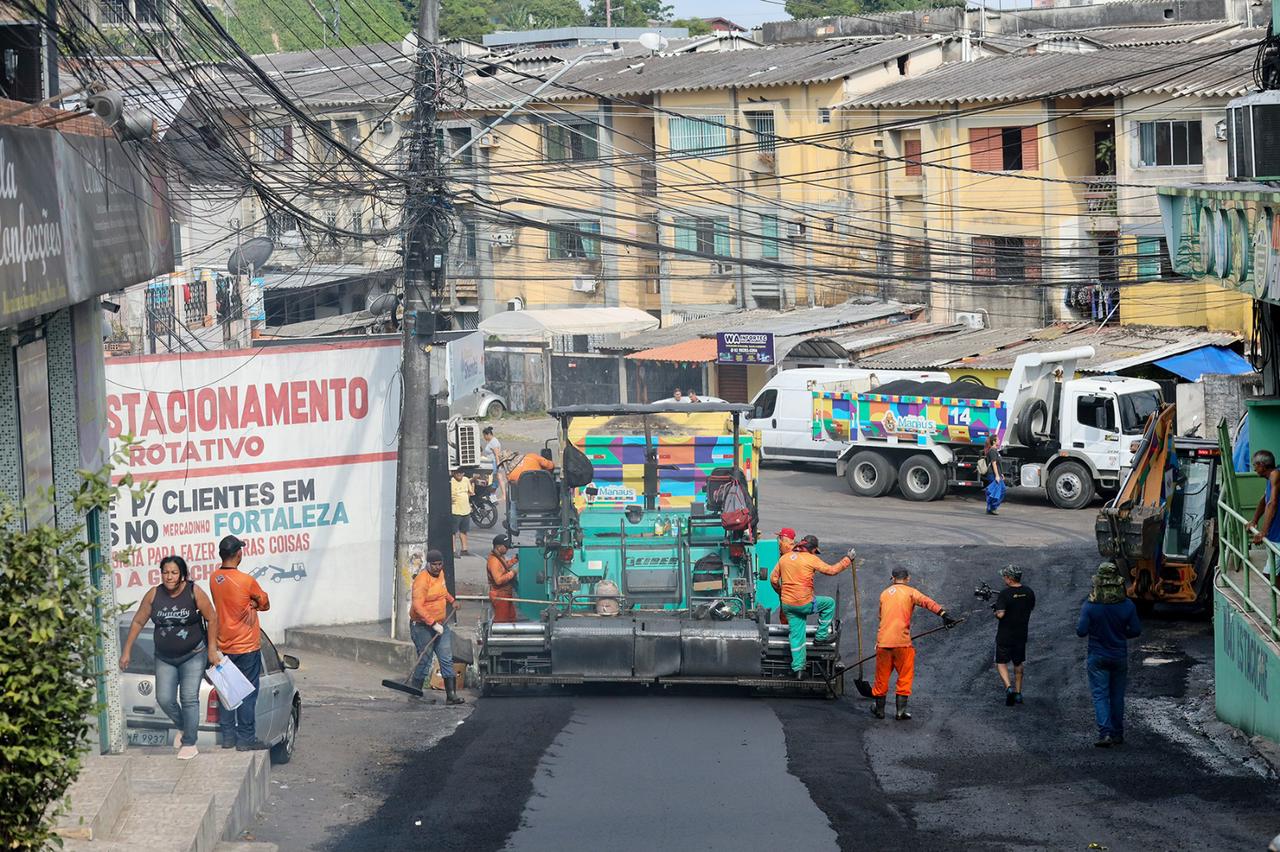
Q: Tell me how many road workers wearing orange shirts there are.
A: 7